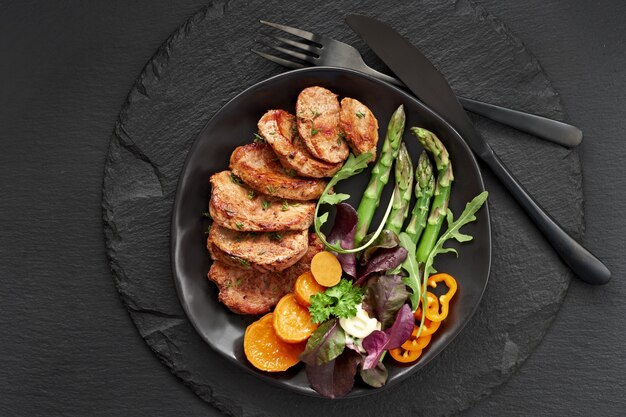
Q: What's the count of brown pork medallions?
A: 7